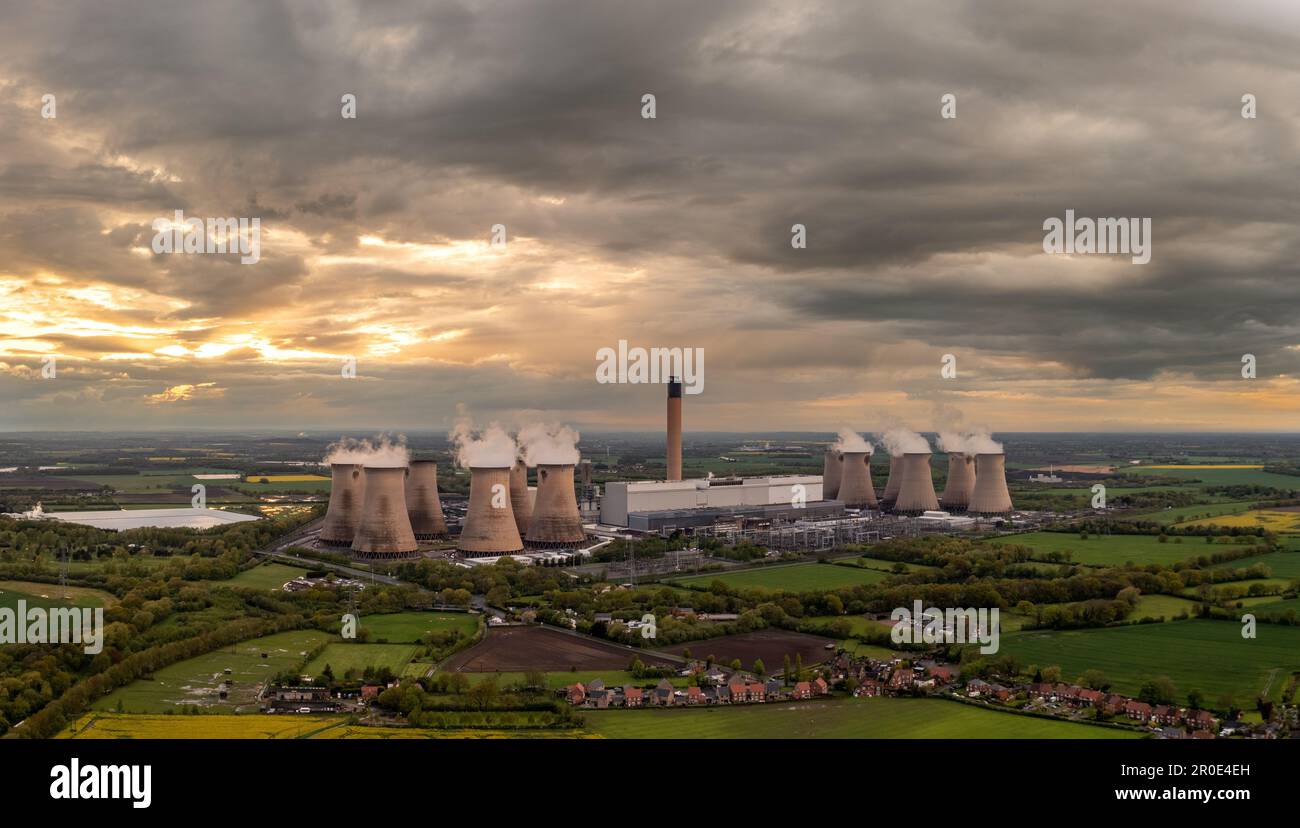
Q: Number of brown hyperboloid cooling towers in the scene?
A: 12